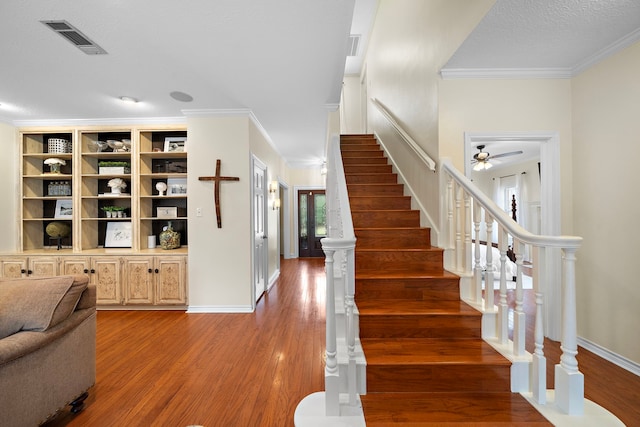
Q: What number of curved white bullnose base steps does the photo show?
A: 2